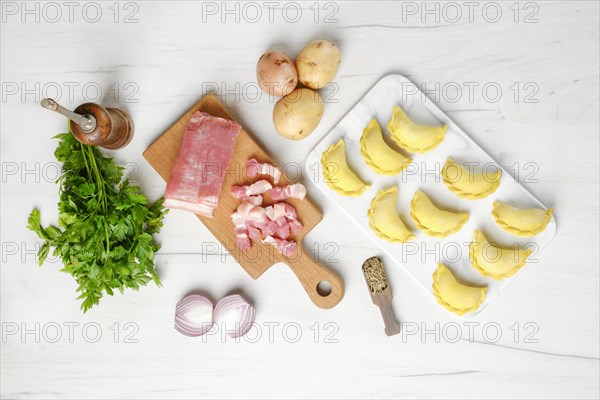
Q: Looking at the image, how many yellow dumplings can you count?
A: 9